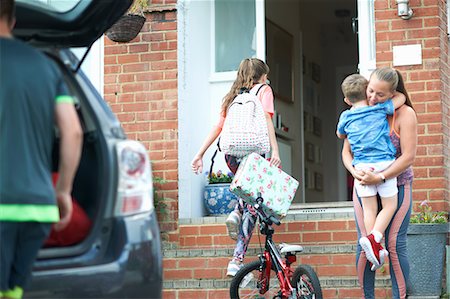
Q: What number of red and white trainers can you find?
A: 2